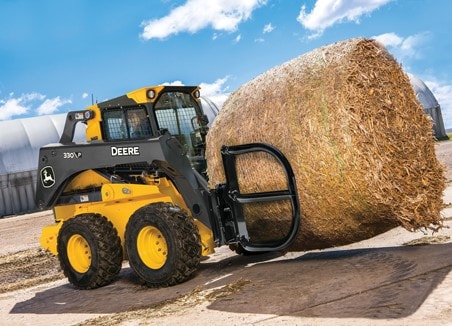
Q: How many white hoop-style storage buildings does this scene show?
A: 2